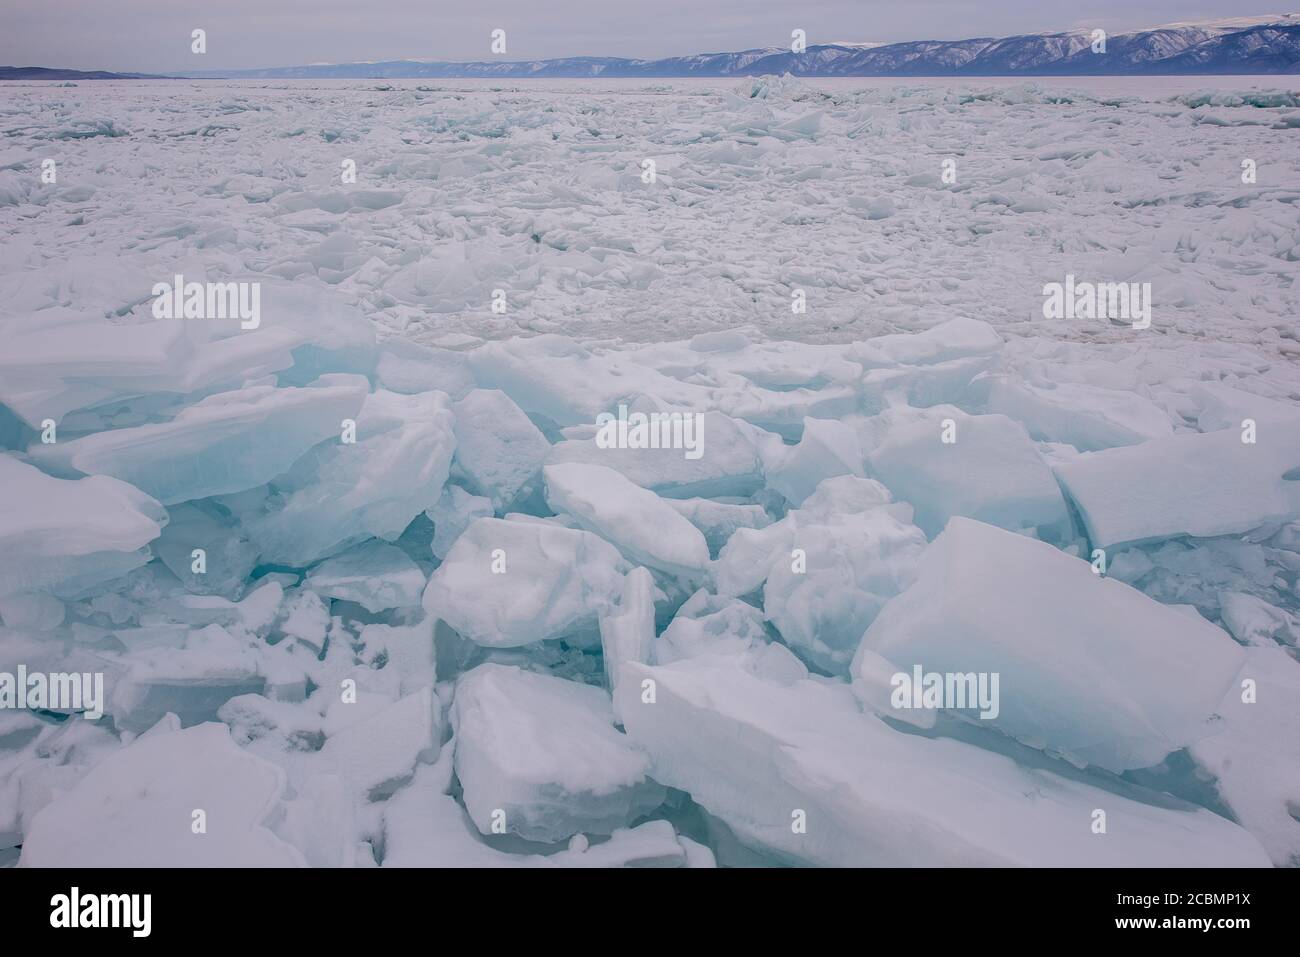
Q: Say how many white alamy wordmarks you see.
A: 6